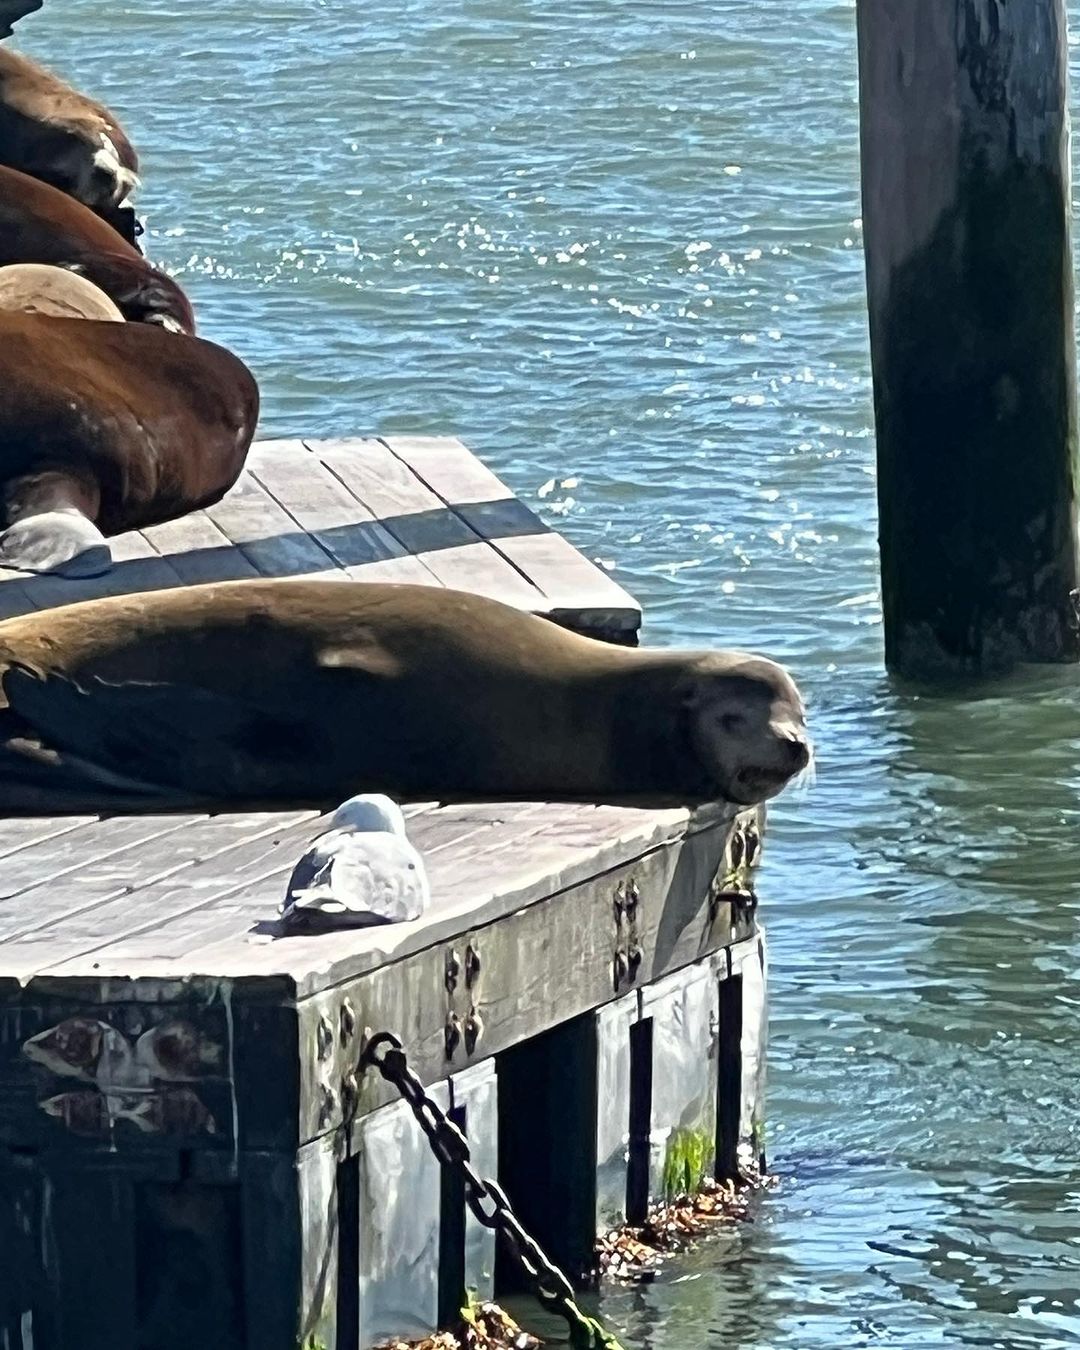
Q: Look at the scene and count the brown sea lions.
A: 5